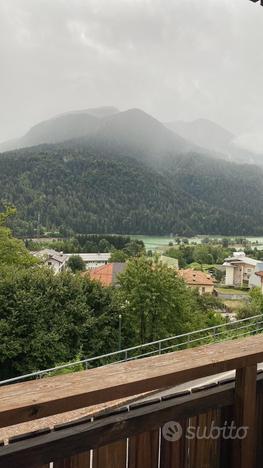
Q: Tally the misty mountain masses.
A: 3